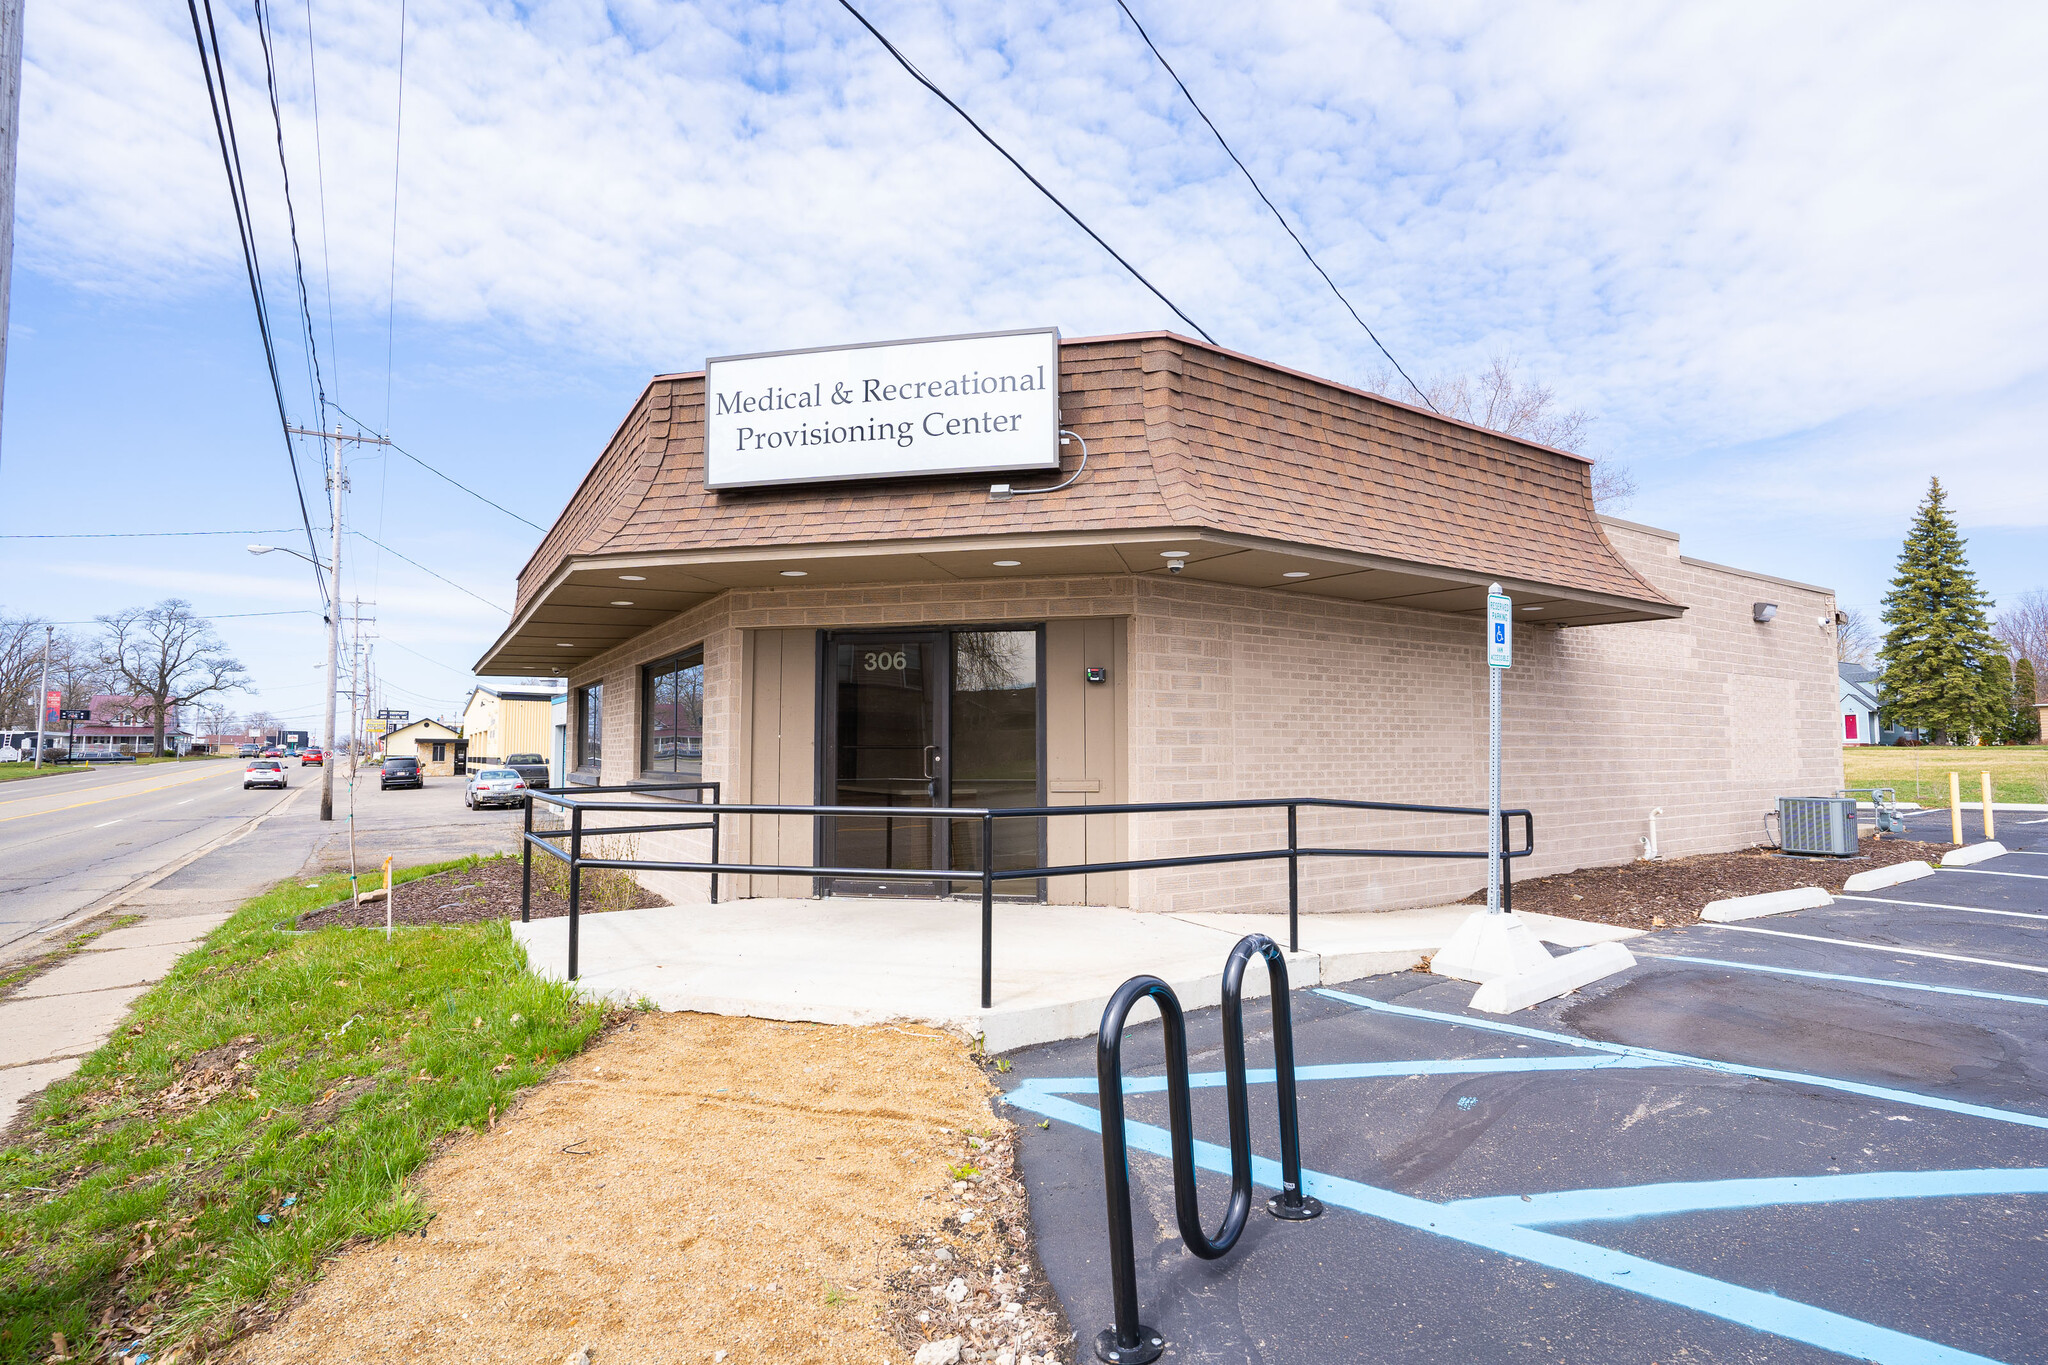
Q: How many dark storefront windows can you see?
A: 2